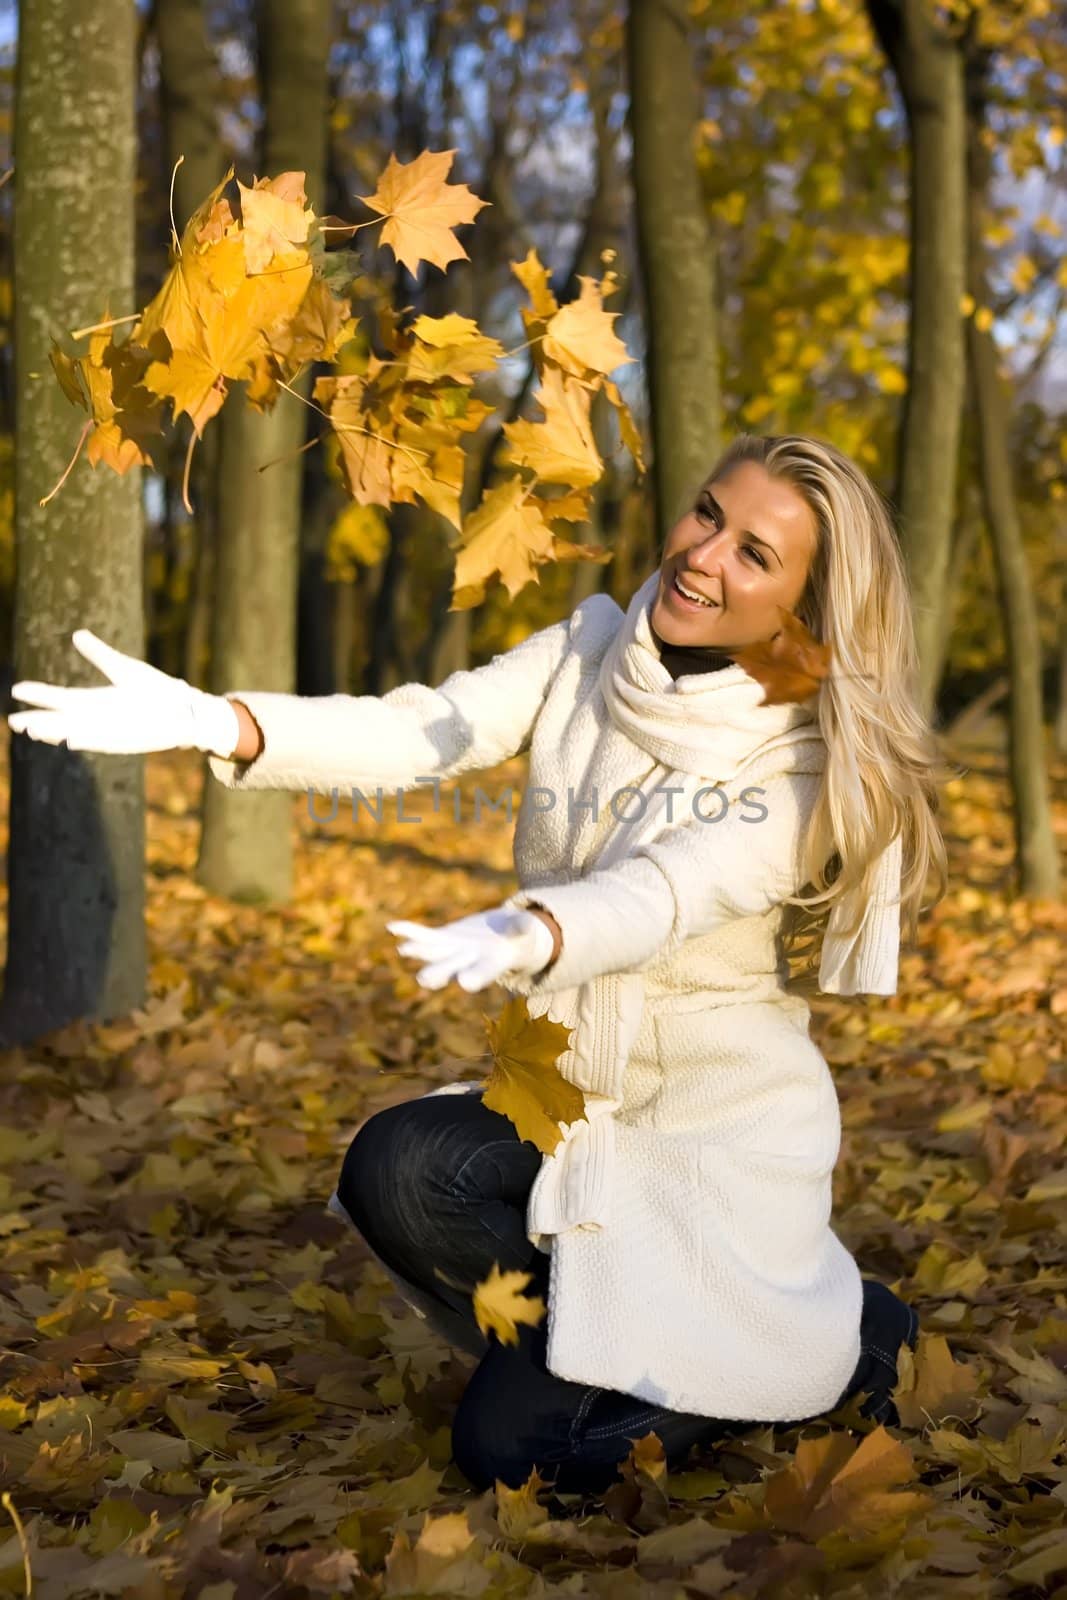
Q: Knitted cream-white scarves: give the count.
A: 1